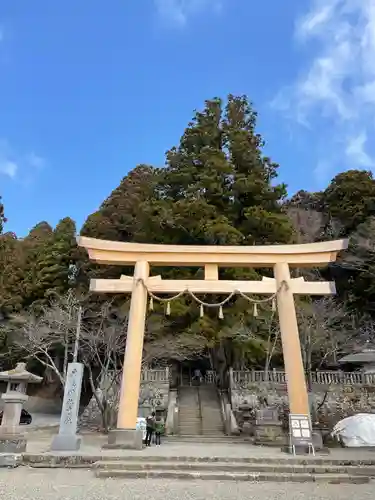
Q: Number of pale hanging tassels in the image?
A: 6